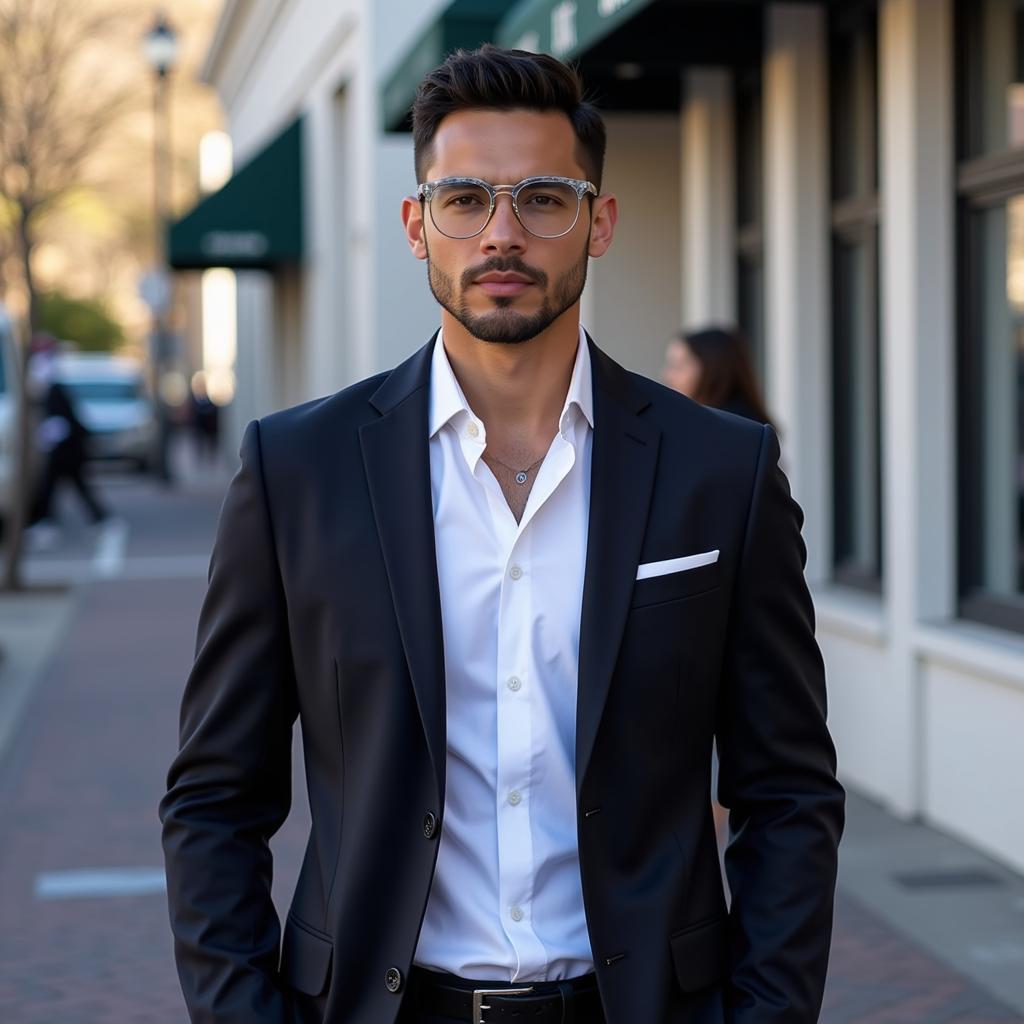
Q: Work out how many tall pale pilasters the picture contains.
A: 3